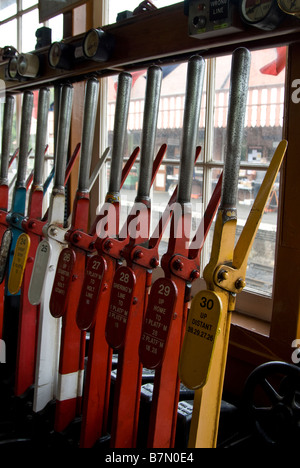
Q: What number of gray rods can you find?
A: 9